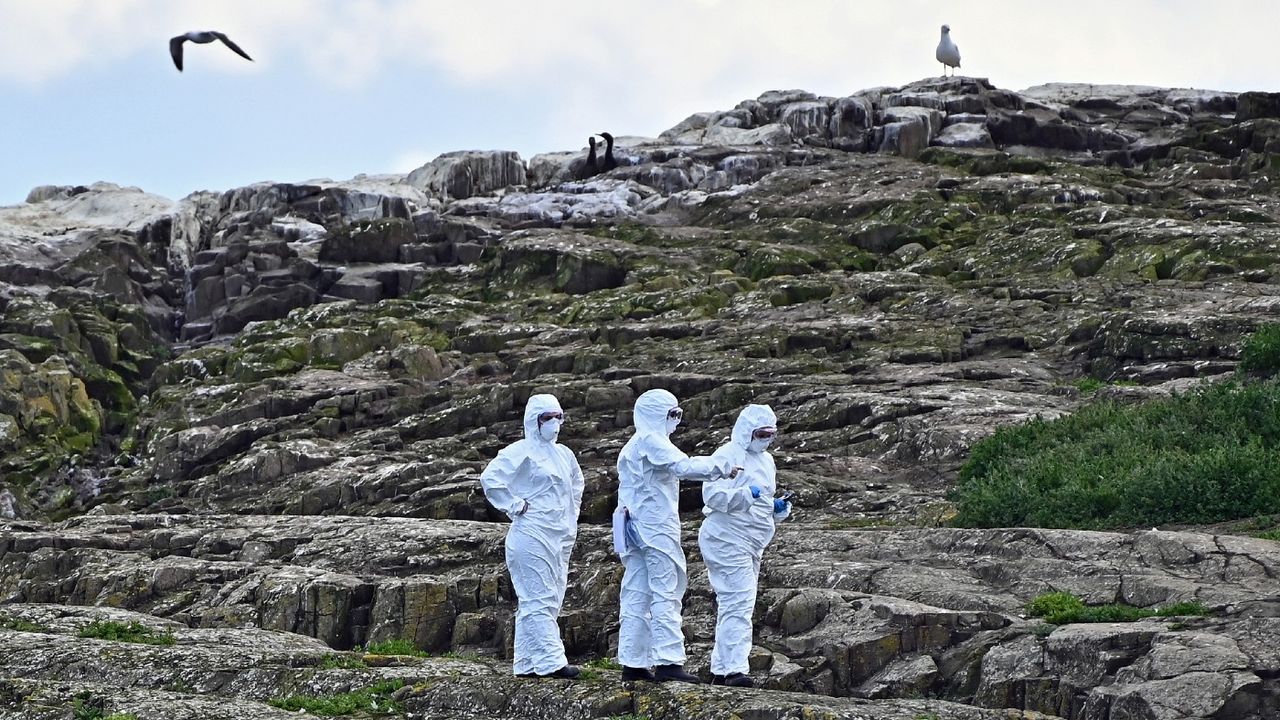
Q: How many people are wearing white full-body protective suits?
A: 3